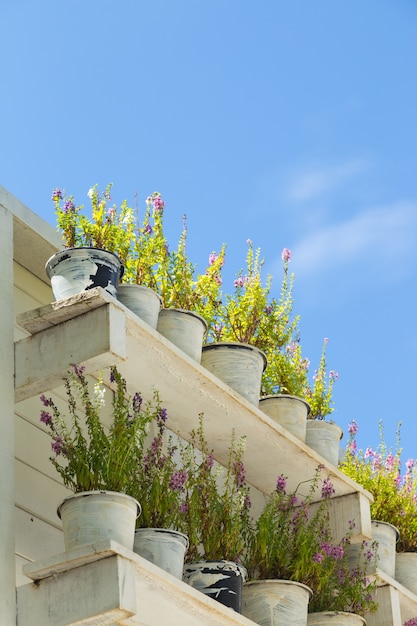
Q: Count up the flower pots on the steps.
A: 13